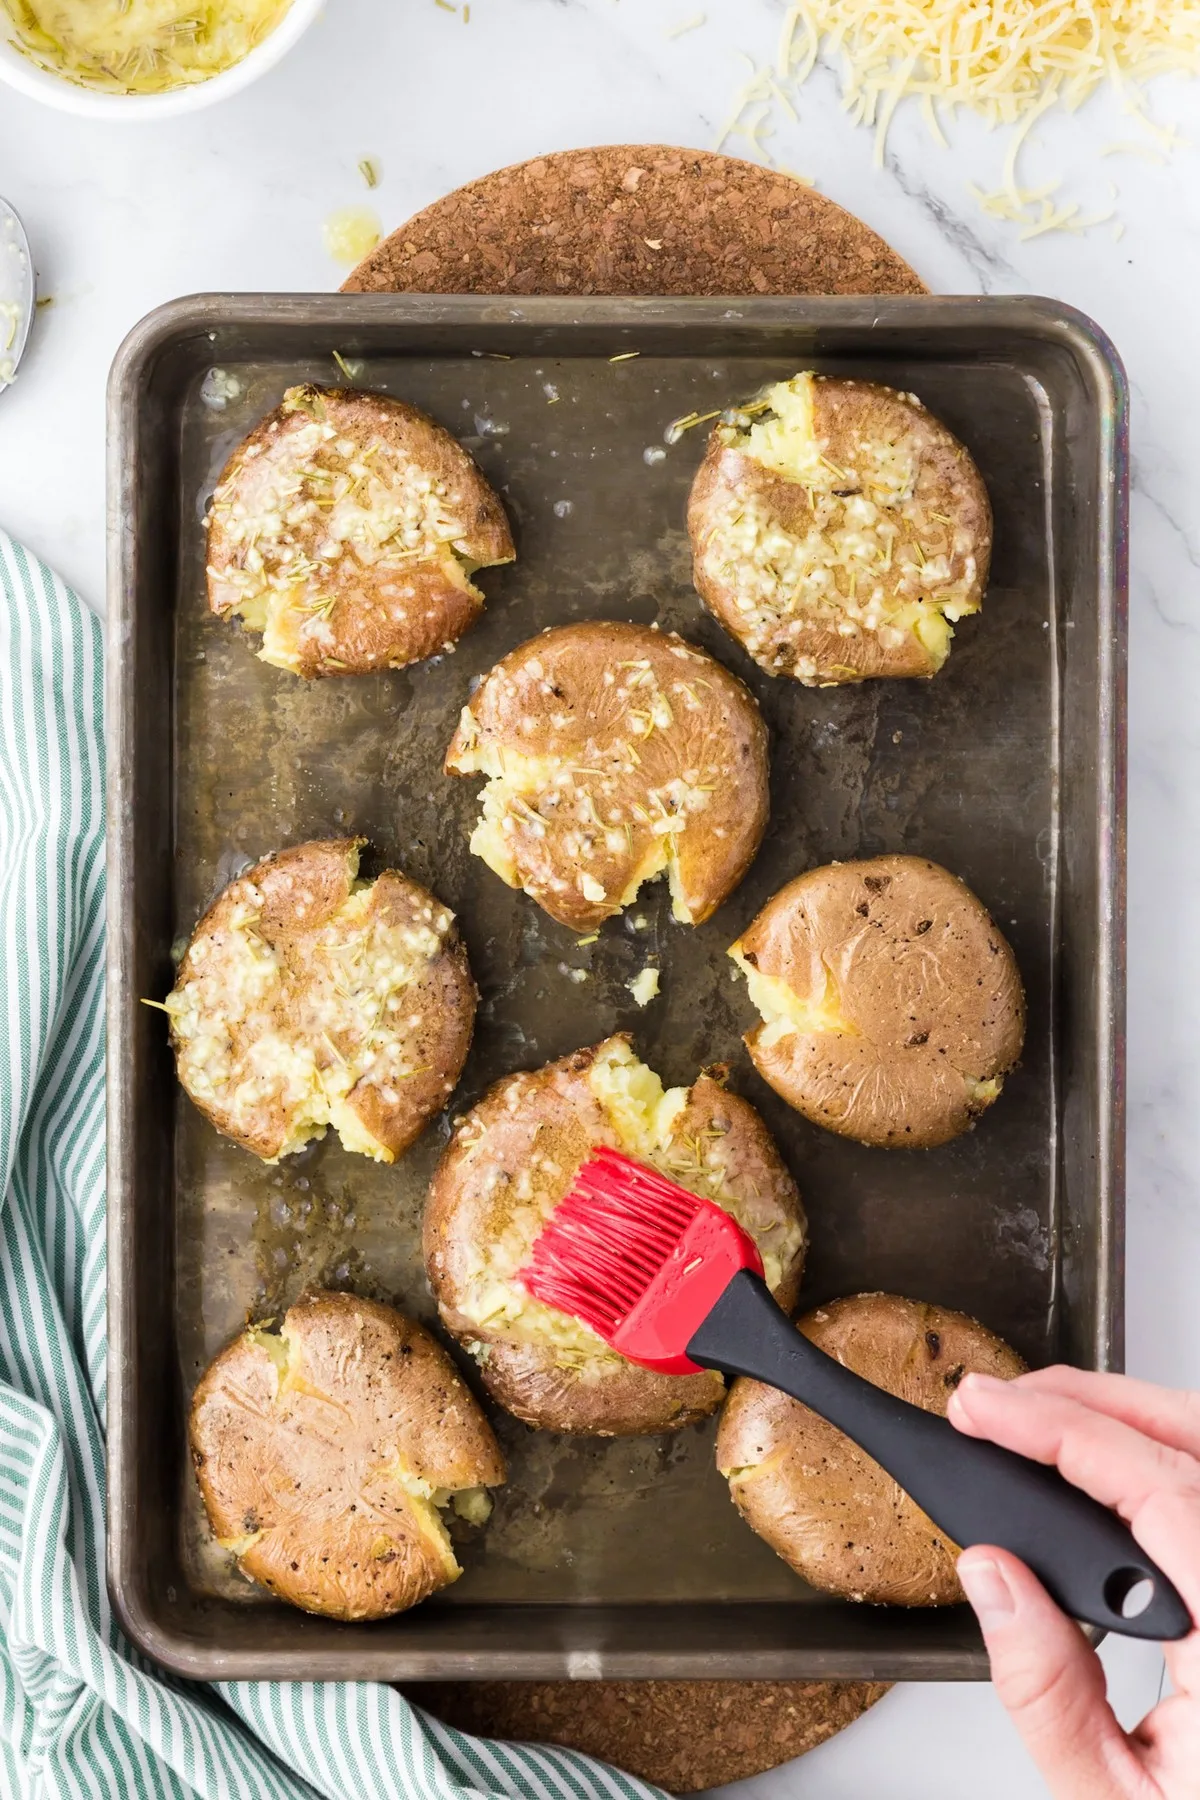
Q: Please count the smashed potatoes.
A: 8